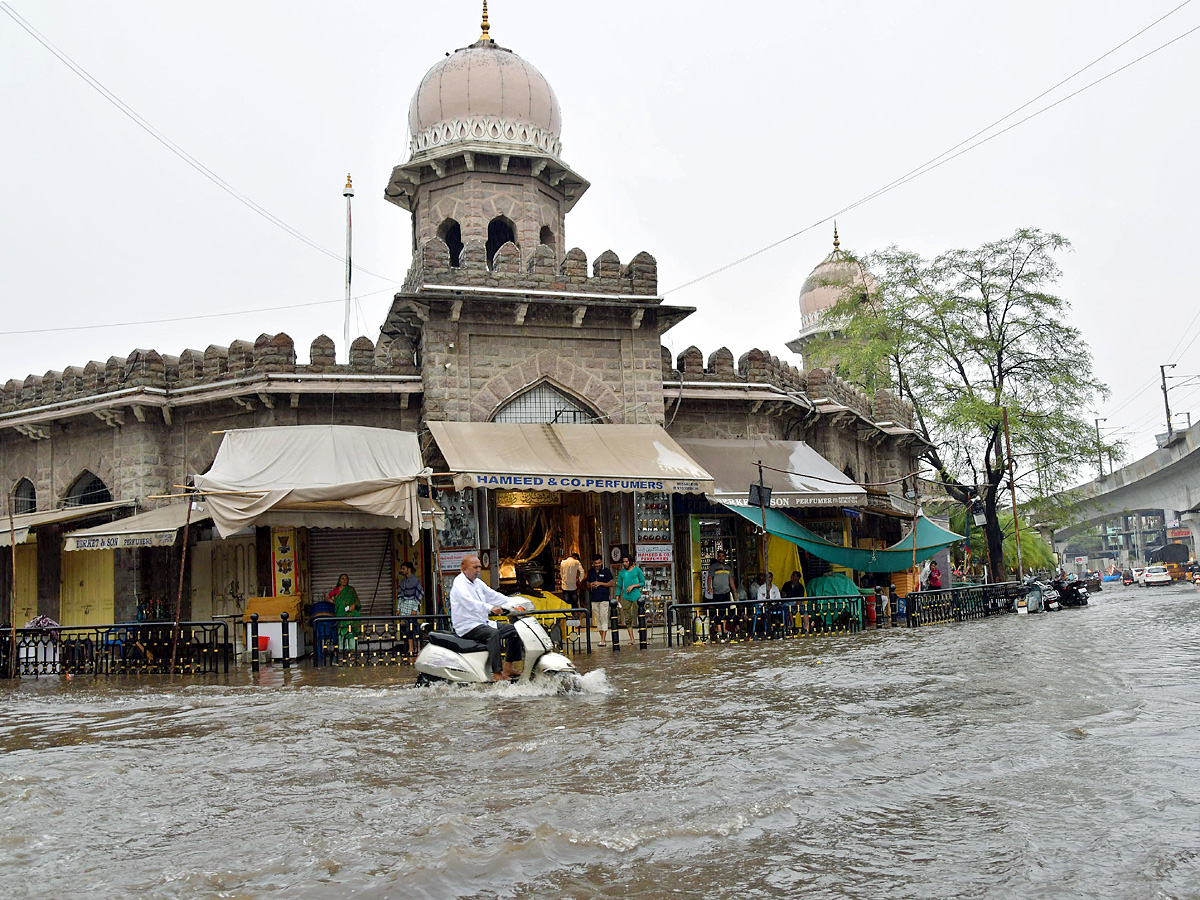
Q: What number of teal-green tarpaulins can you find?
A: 2